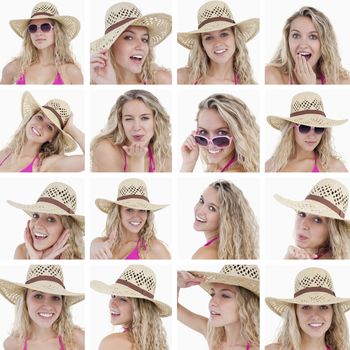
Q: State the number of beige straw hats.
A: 12